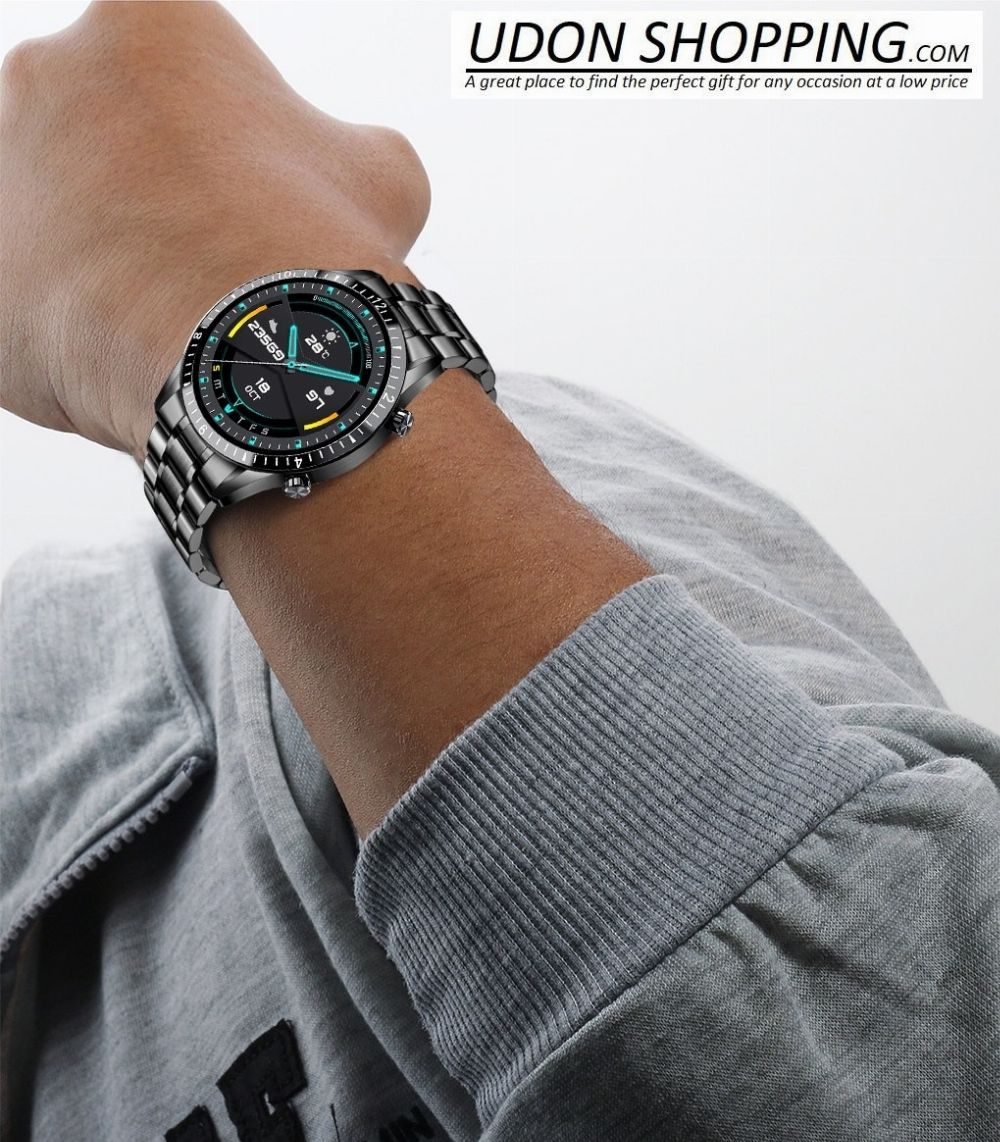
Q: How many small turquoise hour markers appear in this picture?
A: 12